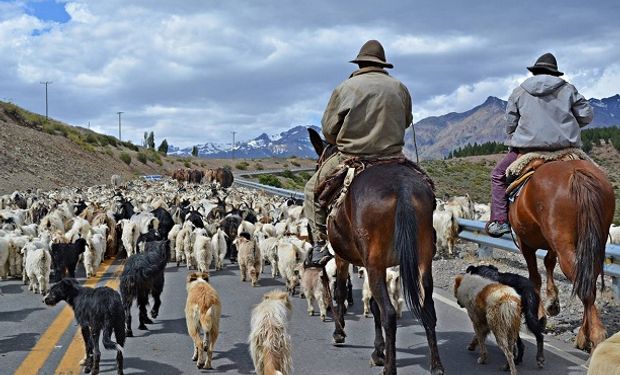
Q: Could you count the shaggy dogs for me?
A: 6